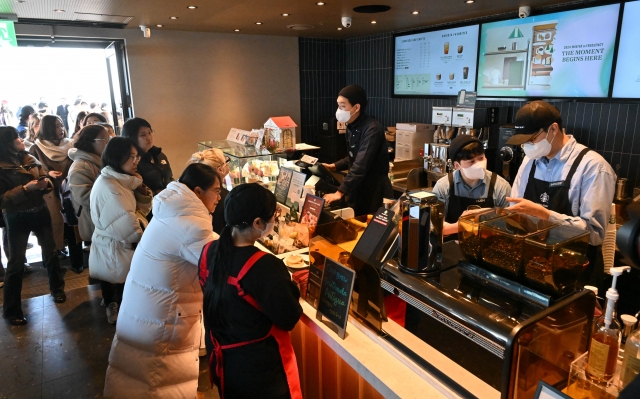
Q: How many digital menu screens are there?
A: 3